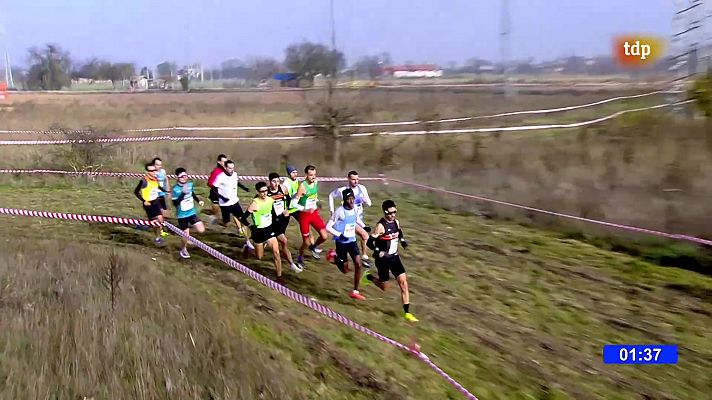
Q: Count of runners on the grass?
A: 12